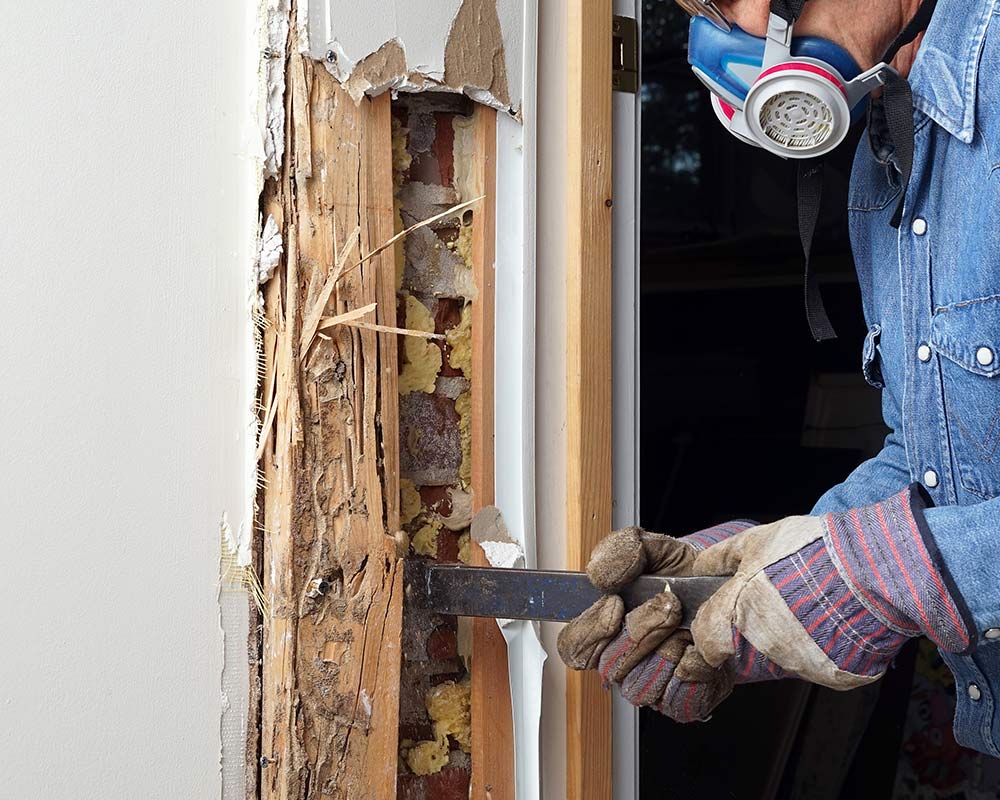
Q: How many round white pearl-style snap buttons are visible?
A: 6